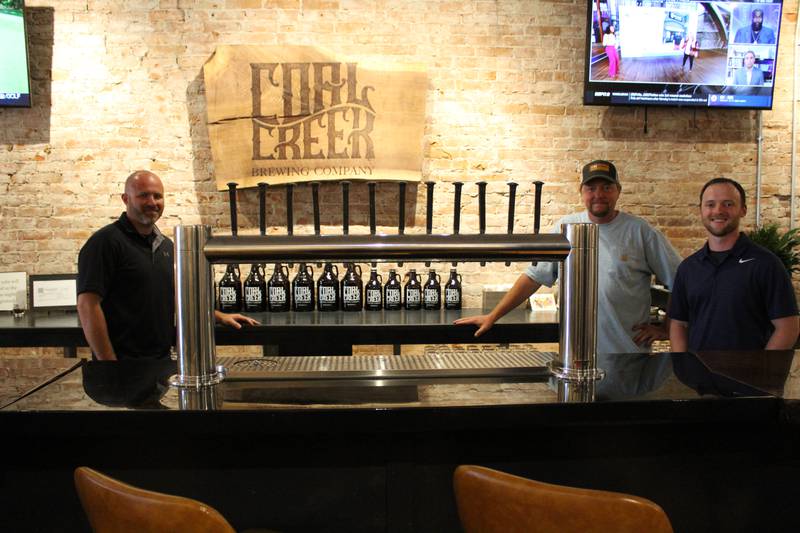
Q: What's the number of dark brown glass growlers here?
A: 11